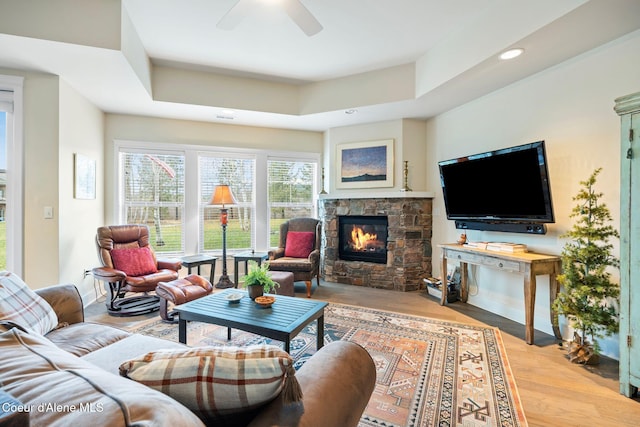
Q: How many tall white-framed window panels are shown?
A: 3